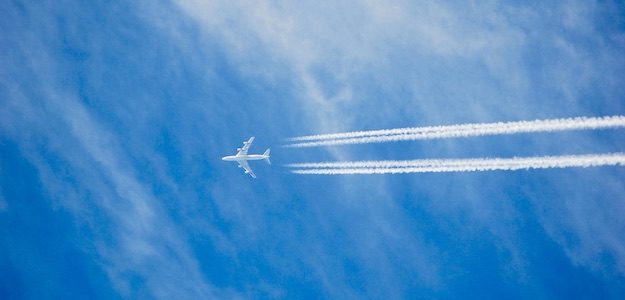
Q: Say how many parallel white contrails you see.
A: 4